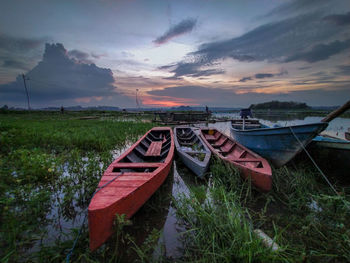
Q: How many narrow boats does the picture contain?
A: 3